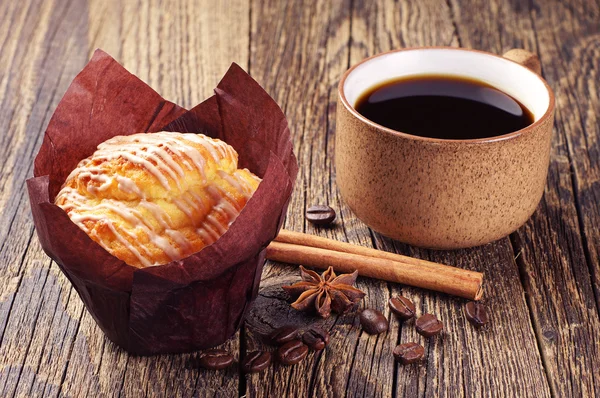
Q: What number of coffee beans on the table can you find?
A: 11